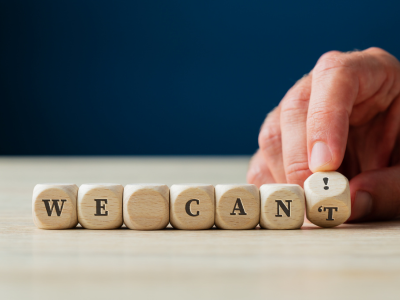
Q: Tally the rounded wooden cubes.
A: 7